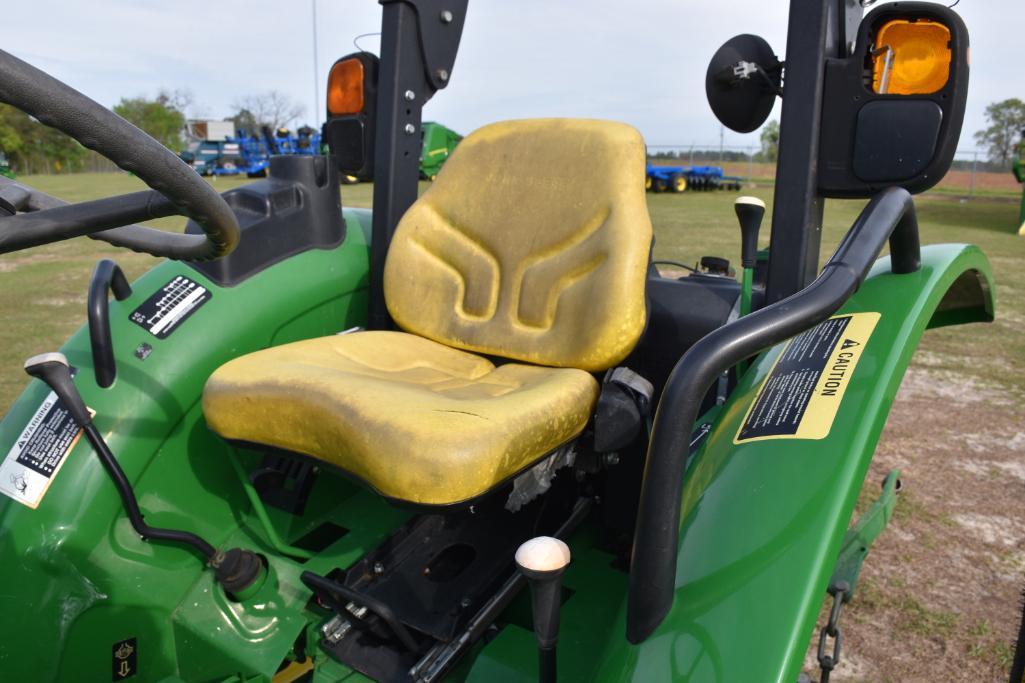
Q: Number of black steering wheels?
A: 1